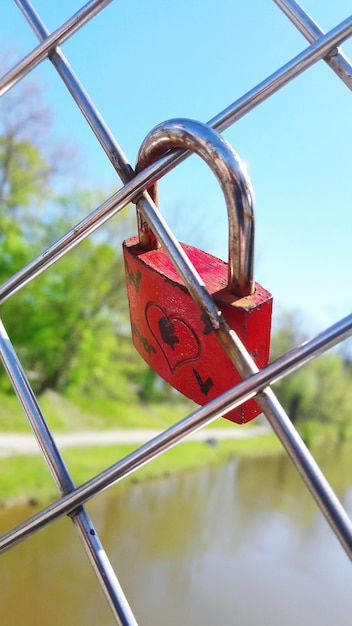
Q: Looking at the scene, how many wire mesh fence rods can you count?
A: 6